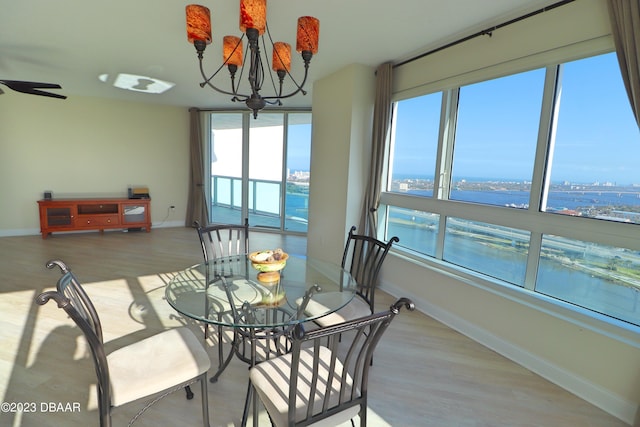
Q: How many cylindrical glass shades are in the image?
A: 5